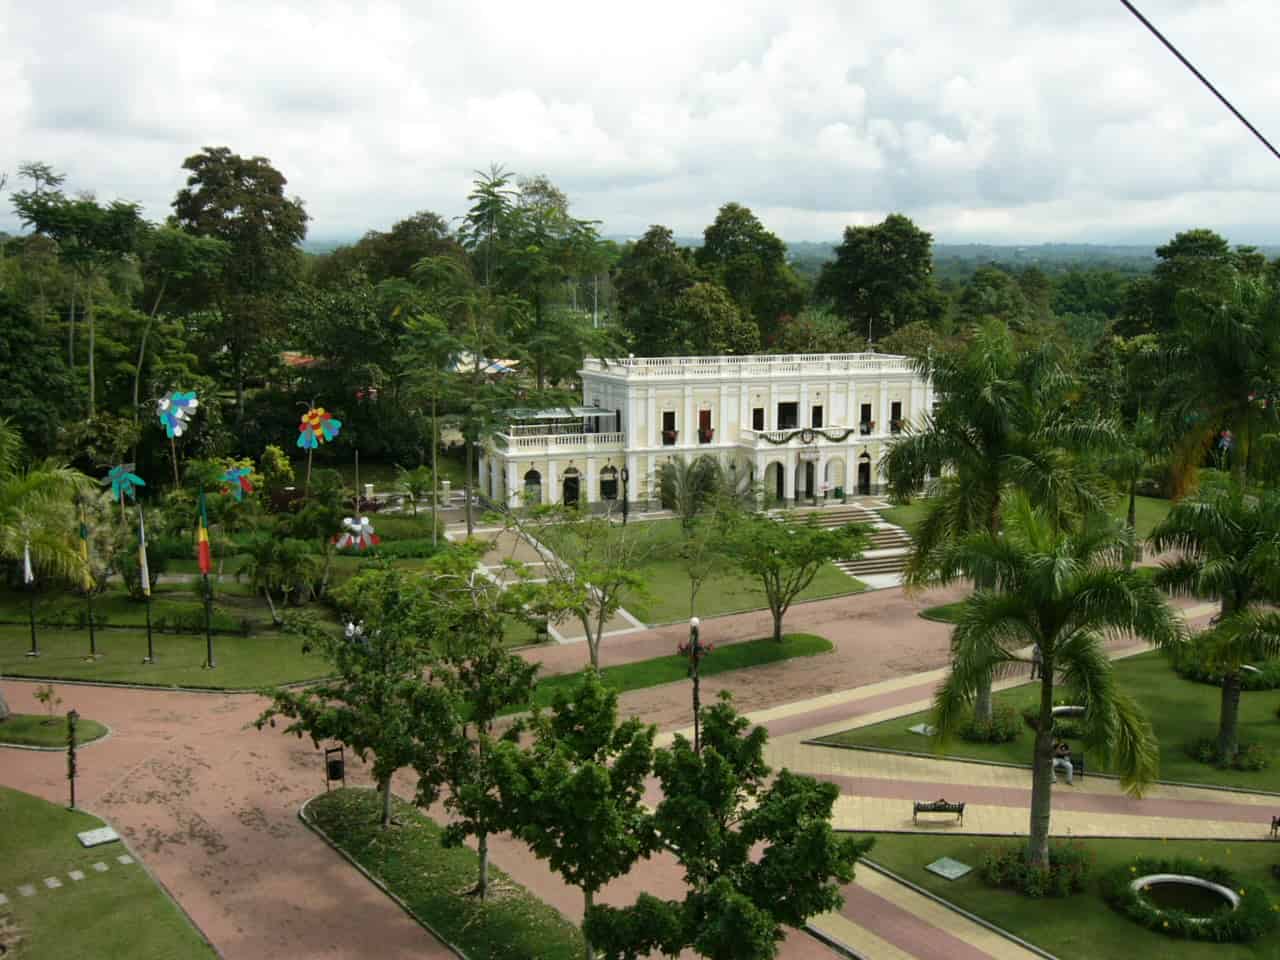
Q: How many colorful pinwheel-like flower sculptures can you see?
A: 5